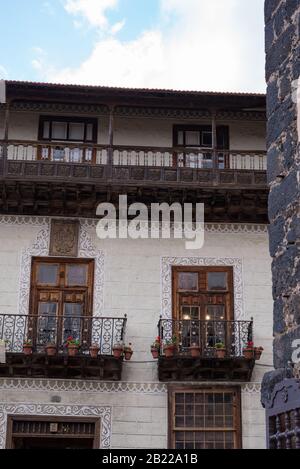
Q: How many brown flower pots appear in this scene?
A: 12